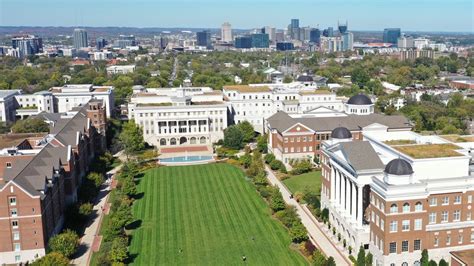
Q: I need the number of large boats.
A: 0